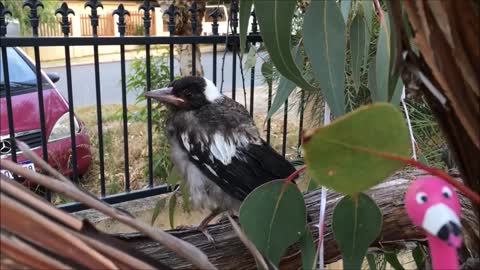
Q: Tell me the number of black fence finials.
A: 11